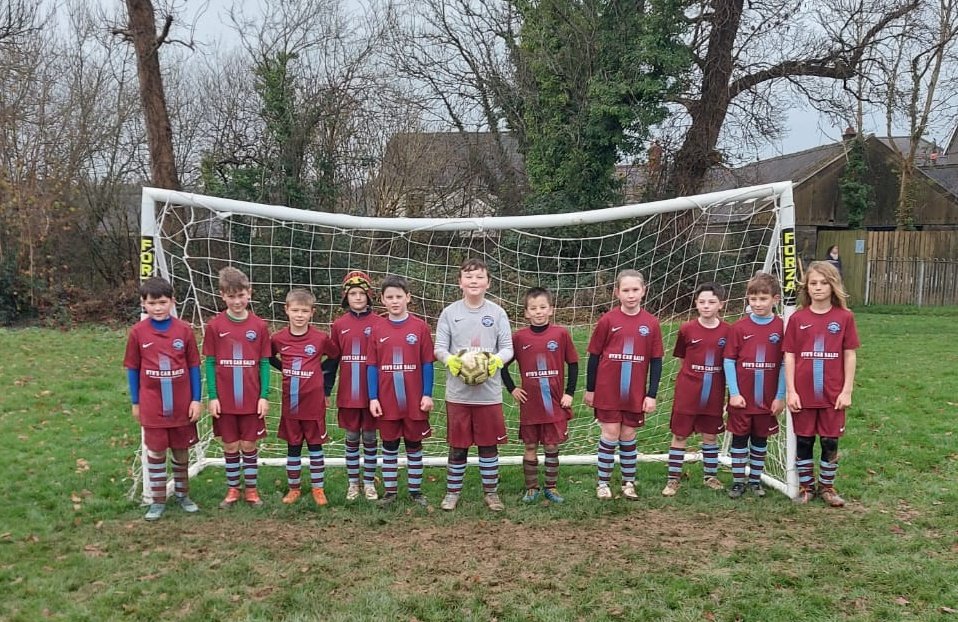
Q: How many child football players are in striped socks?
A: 11